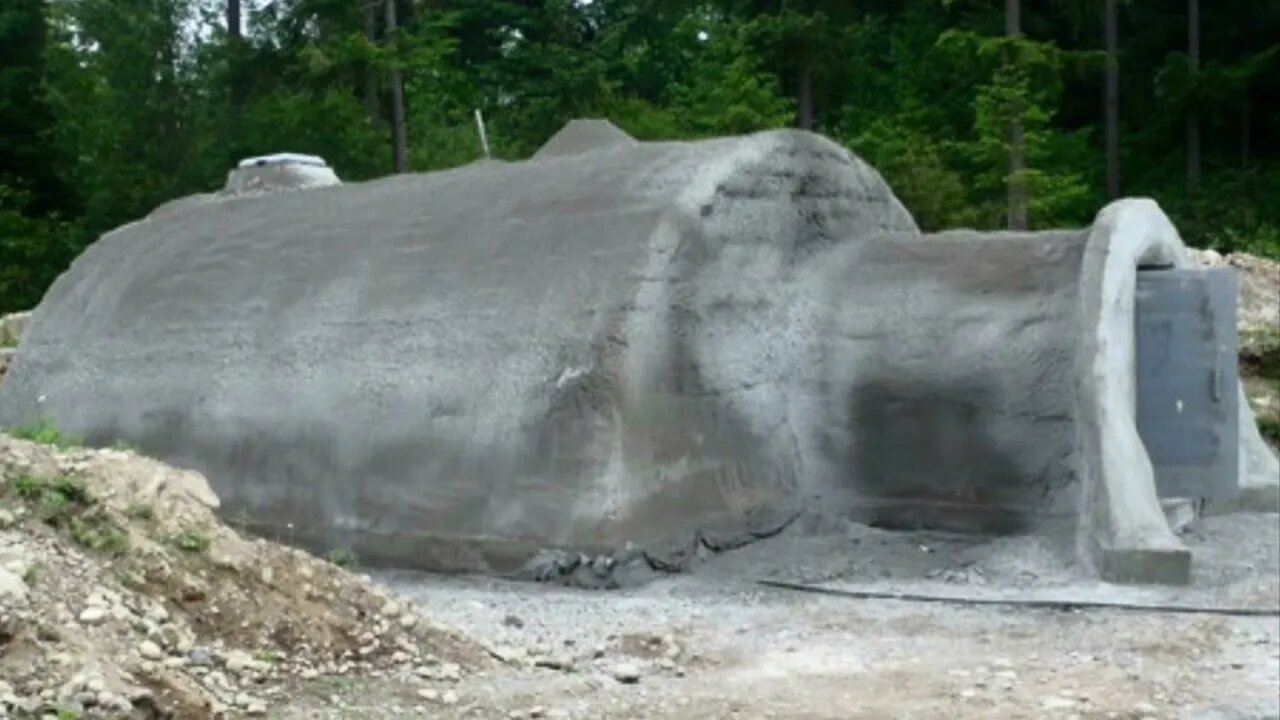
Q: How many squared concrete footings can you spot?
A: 2